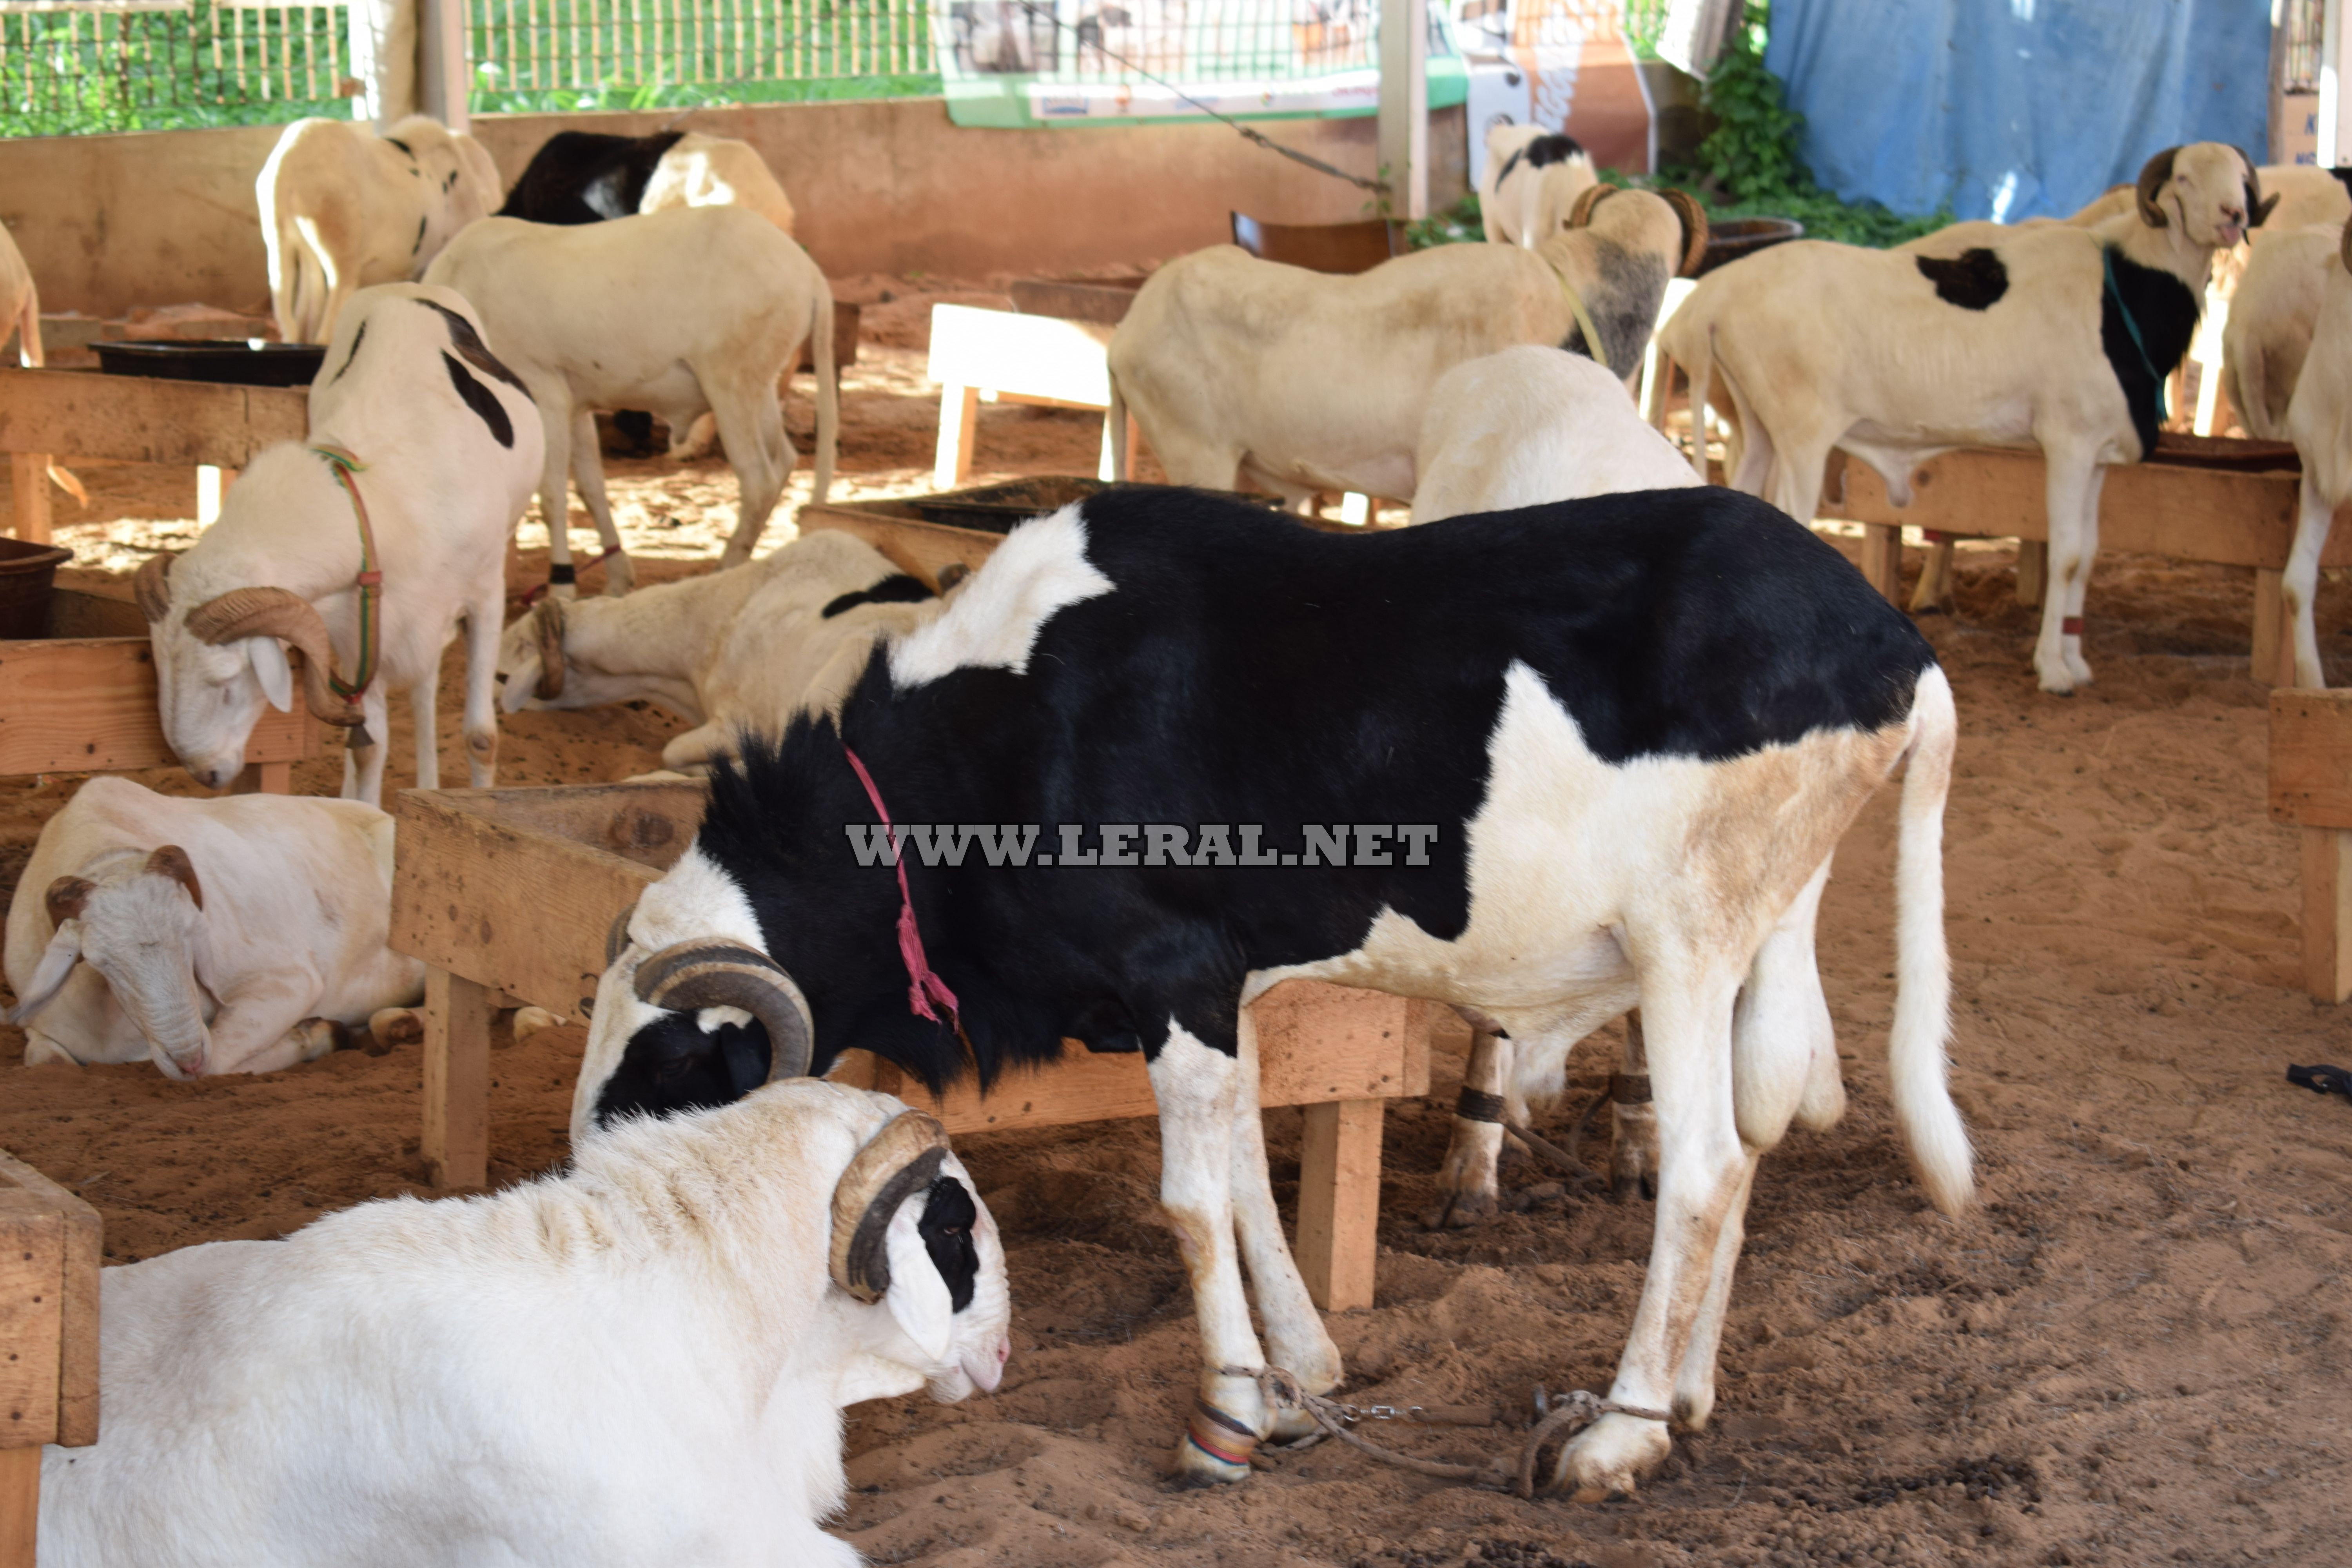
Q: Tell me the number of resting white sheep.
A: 3